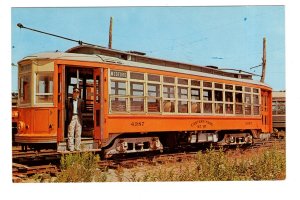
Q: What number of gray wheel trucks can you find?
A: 2